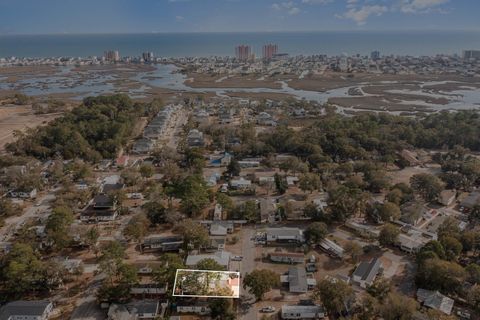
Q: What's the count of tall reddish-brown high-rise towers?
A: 2